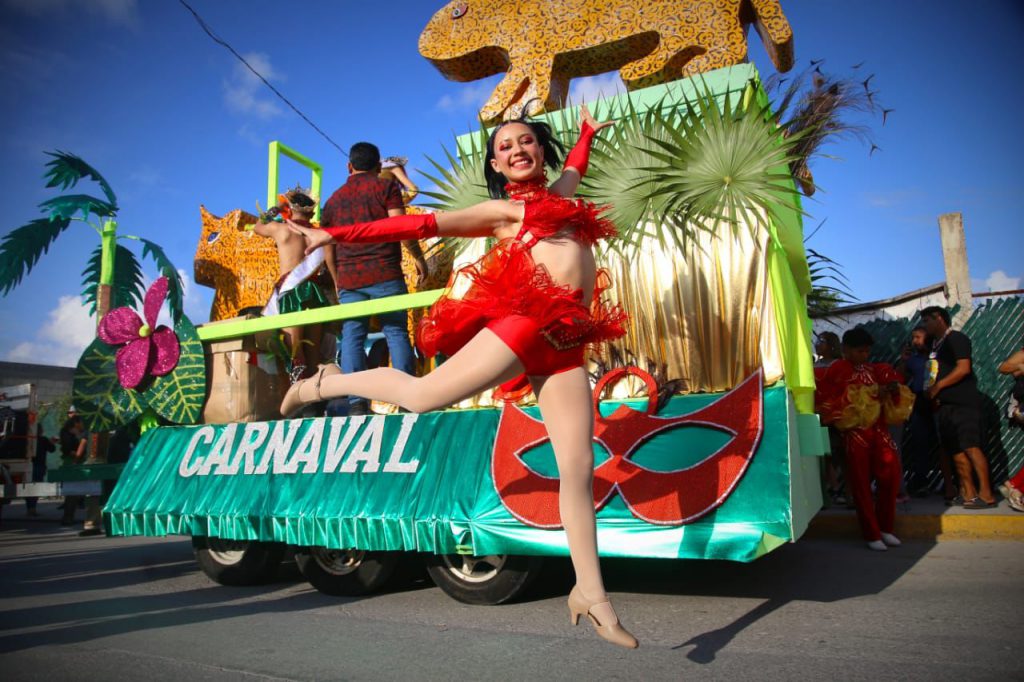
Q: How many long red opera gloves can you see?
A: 2